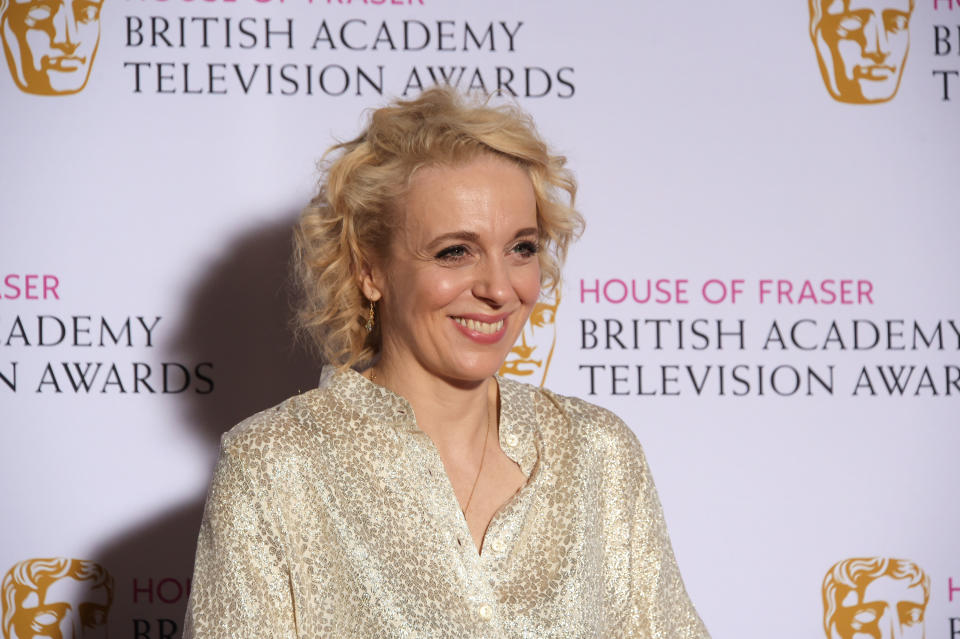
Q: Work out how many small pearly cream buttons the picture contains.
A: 3